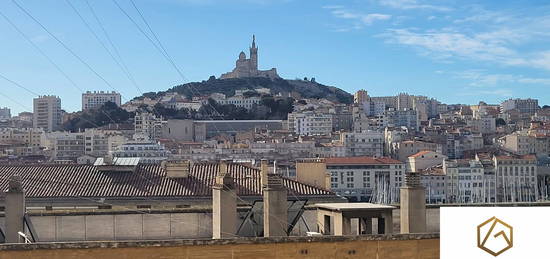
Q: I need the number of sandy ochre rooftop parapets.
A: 1